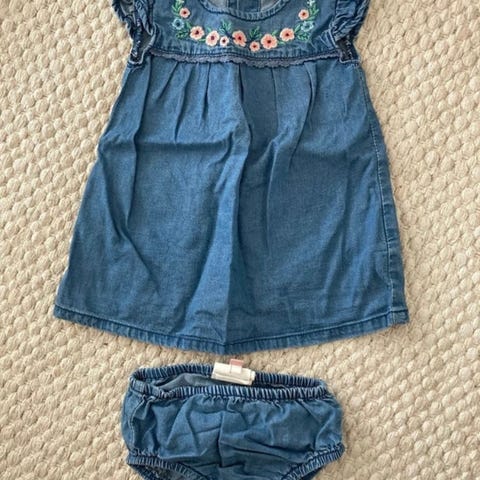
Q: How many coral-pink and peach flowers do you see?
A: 9